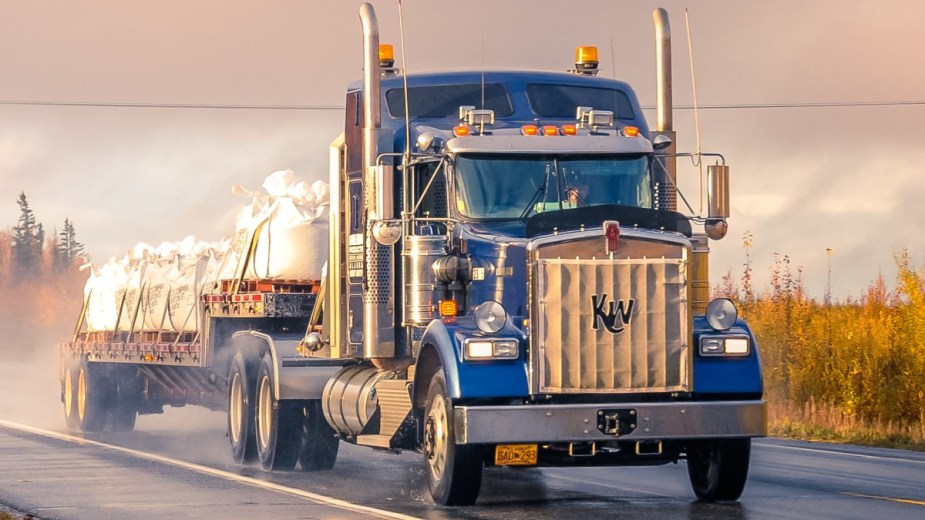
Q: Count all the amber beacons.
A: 2